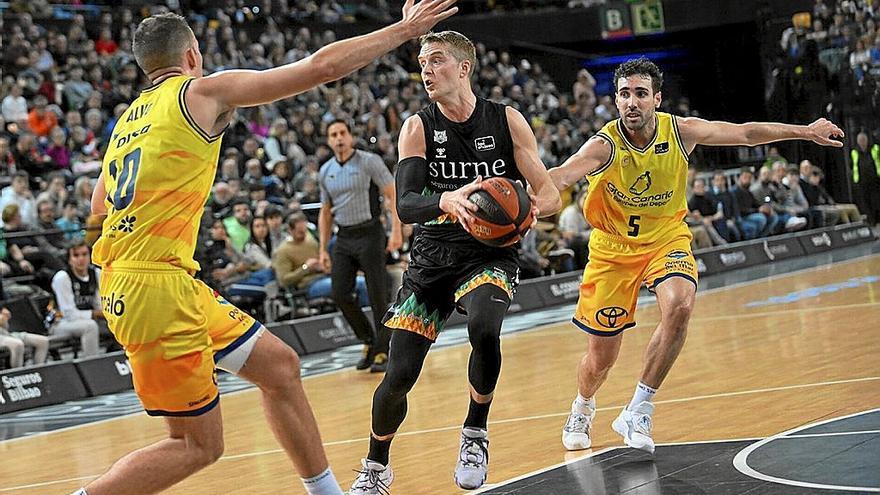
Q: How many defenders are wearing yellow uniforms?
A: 2